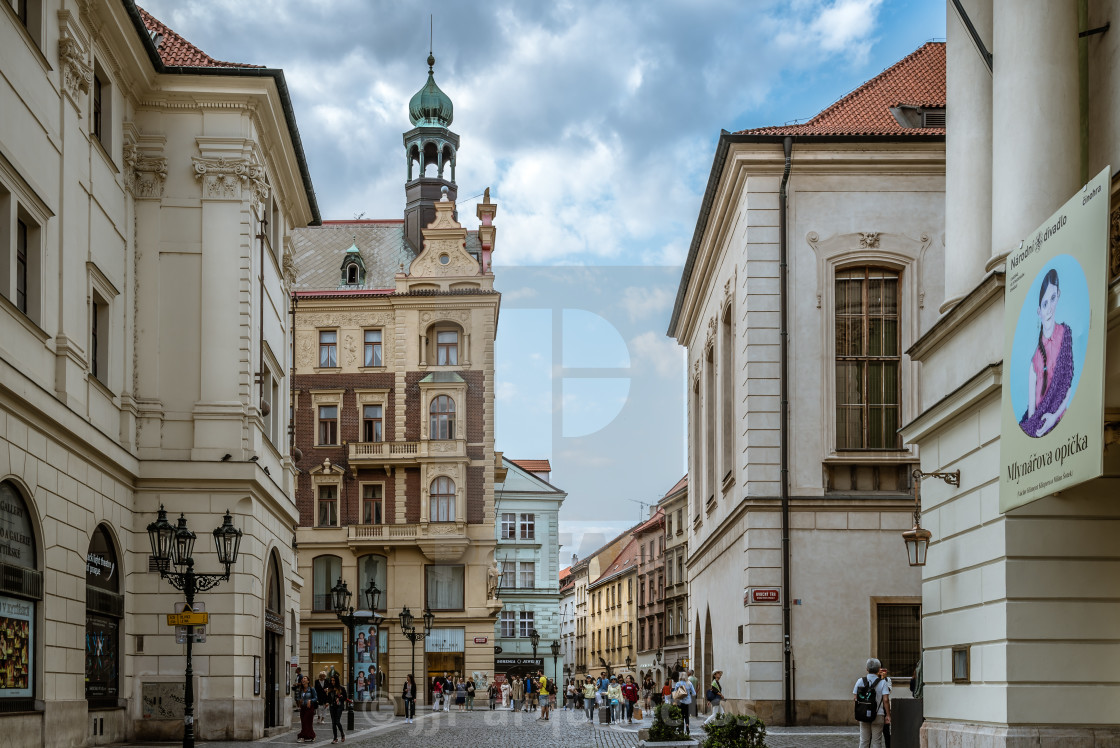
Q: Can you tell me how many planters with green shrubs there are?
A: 2